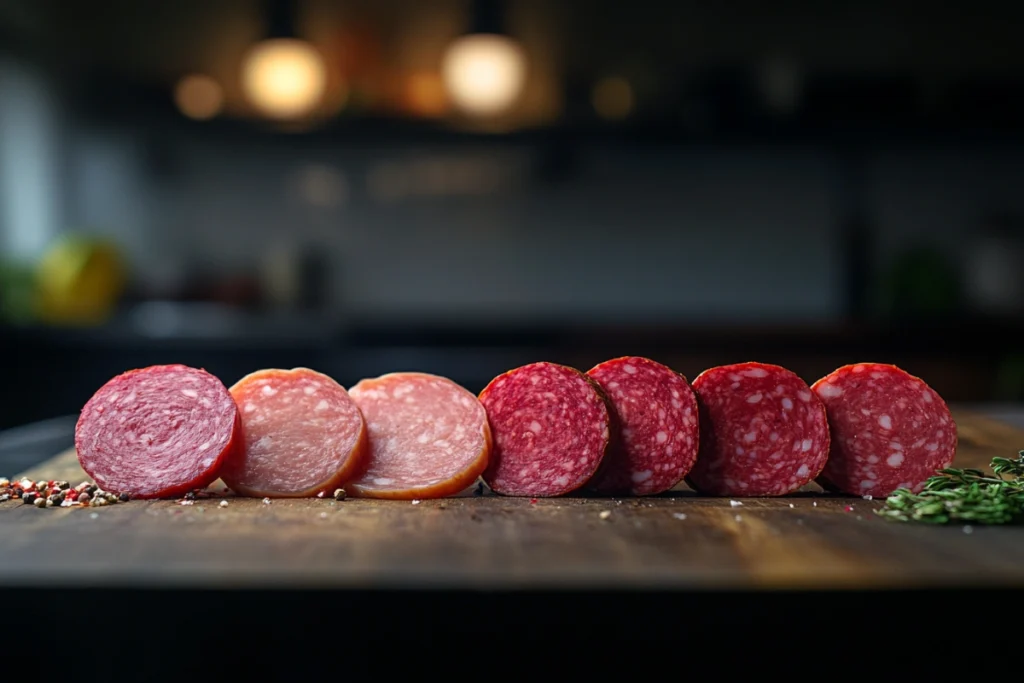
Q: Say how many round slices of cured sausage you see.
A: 7